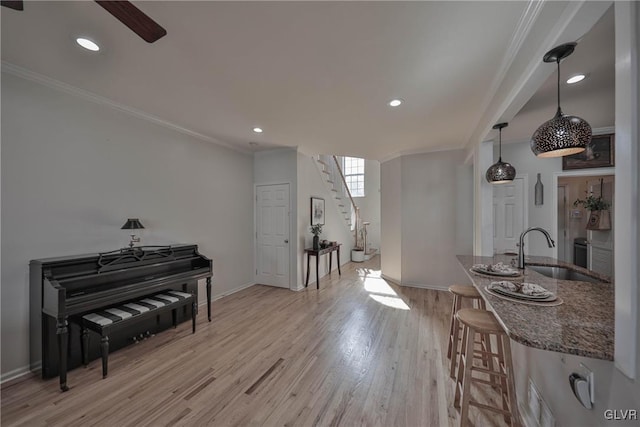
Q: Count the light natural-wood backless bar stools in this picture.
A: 2